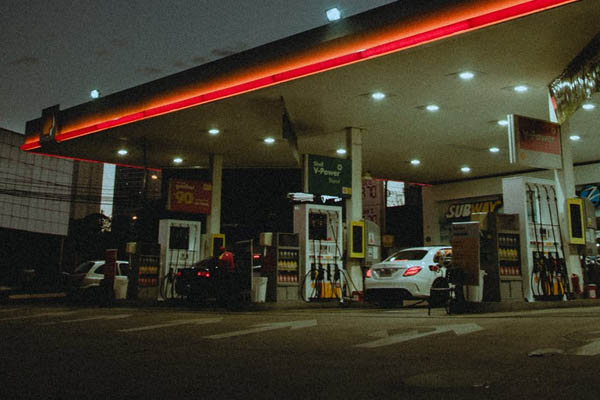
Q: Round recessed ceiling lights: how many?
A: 15